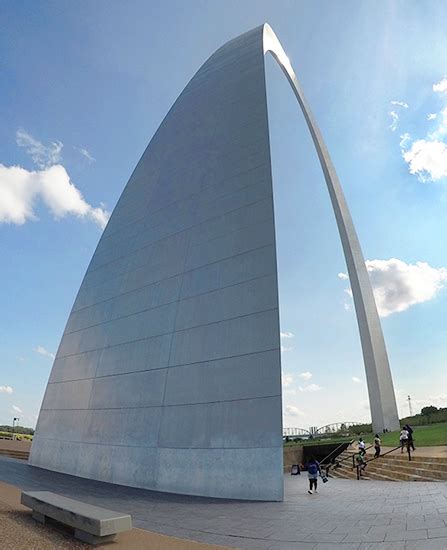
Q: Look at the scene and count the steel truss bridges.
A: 1